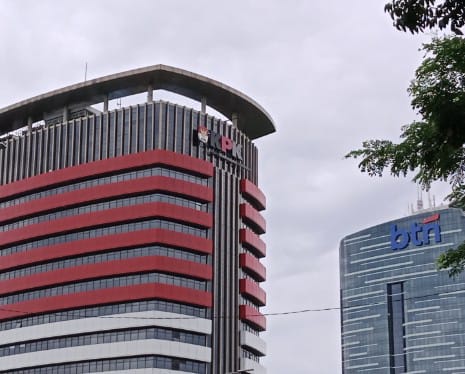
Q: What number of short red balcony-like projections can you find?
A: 6